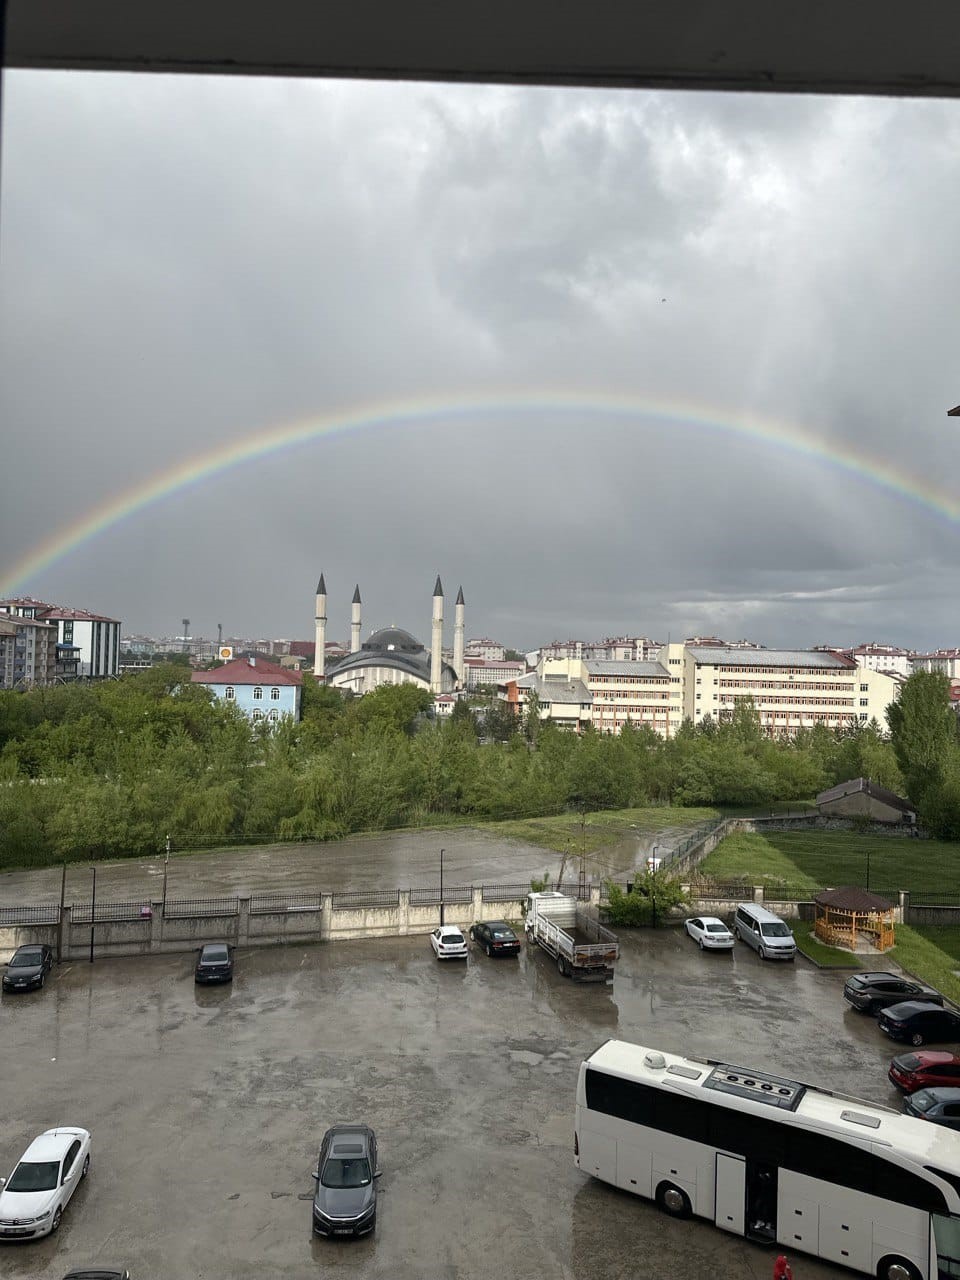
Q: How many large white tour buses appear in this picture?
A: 1